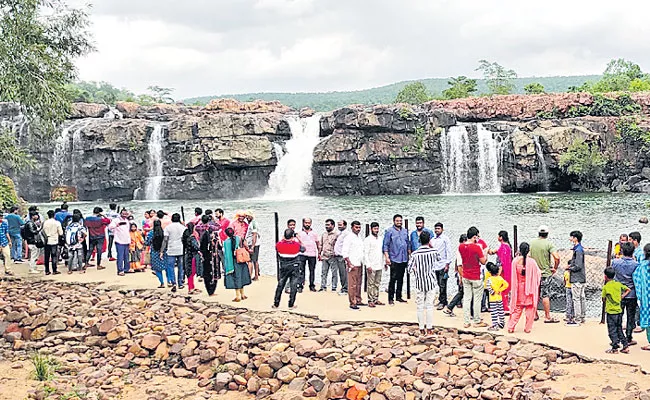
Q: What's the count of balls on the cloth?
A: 0